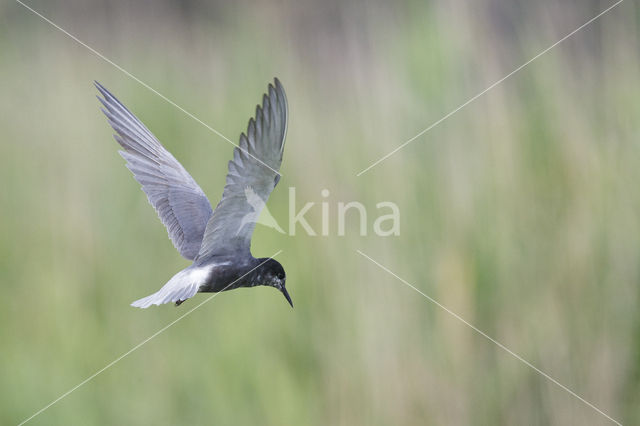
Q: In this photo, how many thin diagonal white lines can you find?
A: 4